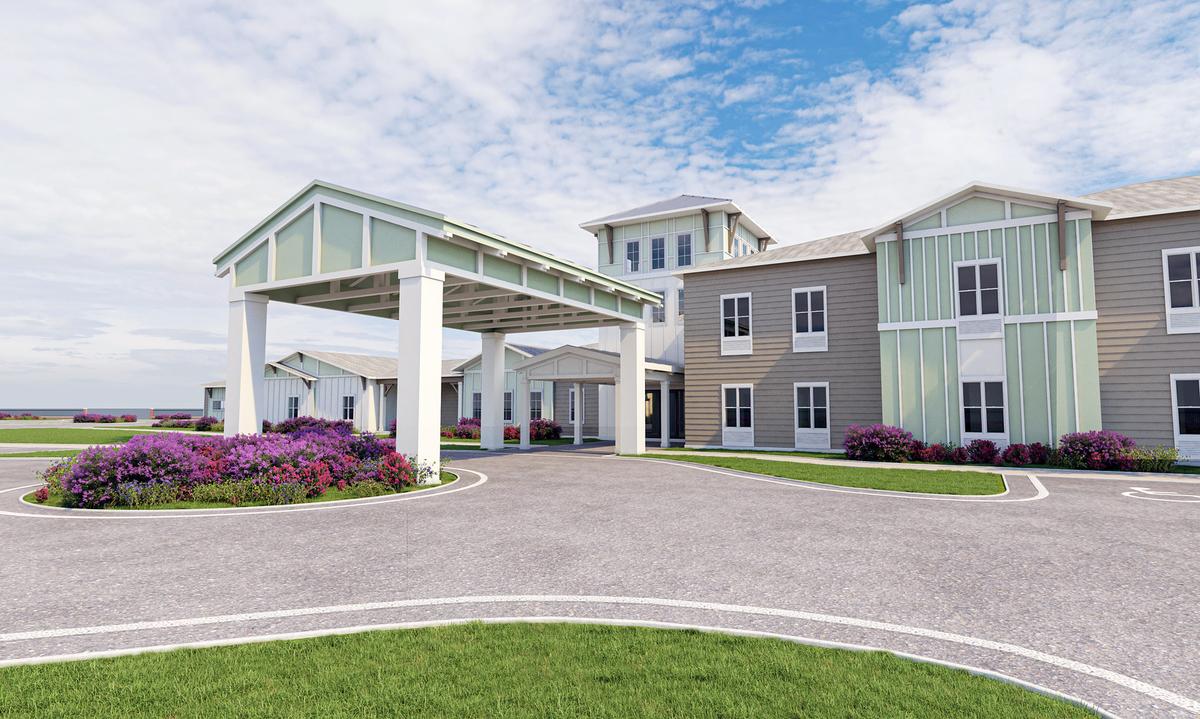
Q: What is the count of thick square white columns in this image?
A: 4